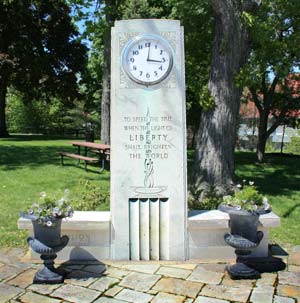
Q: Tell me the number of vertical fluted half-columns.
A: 4